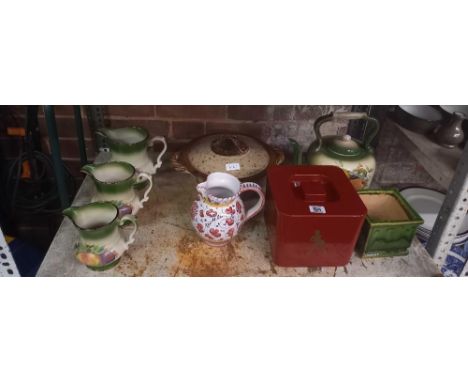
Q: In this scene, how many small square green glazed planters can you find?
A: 1